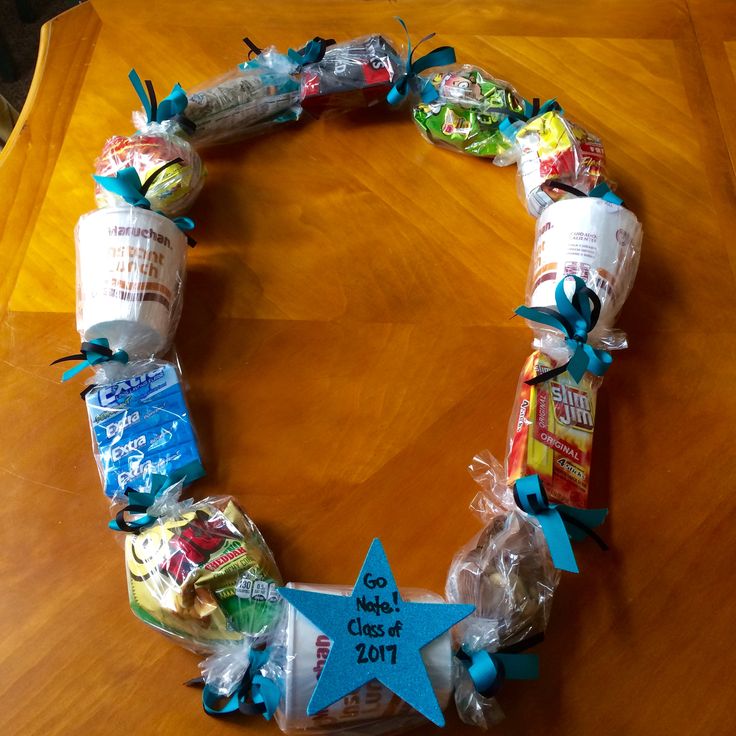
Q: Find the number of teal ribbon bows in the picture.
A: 12